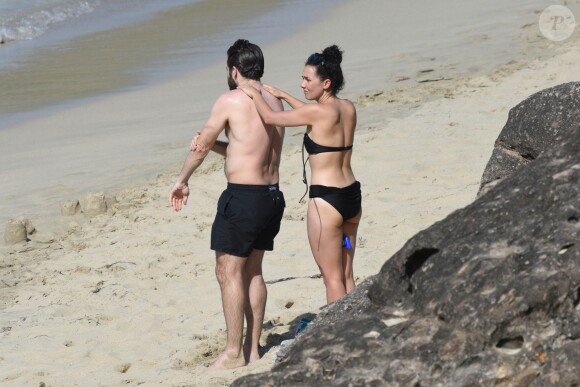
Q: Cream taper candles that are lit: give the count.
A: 0